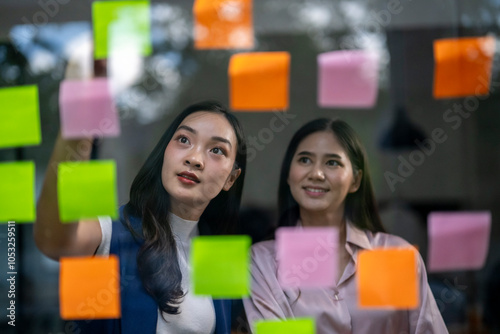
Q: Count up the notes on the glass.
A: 15